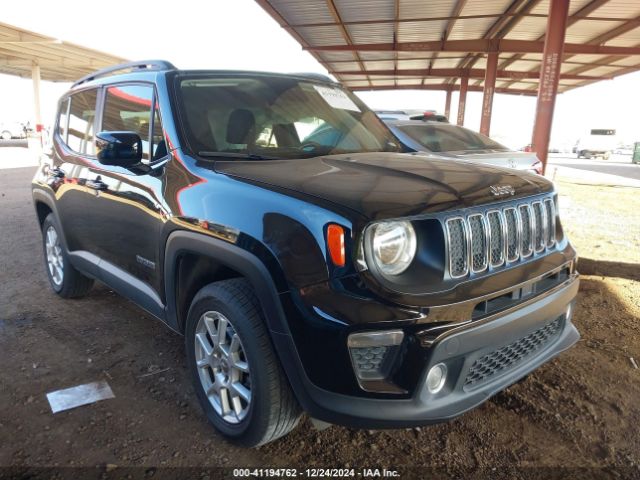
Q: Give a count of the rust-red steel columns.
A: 4